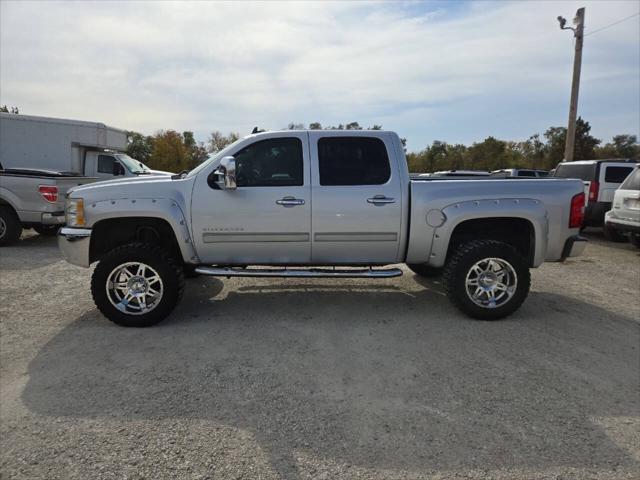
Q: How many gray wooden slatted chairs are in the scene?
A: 0